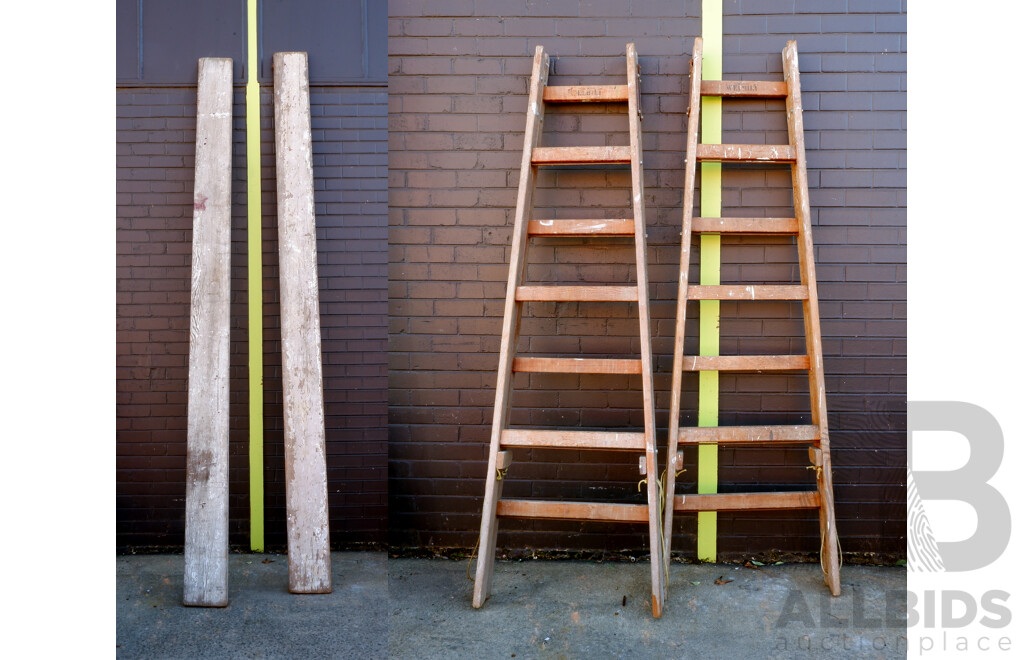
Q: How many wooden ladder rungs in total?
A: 14